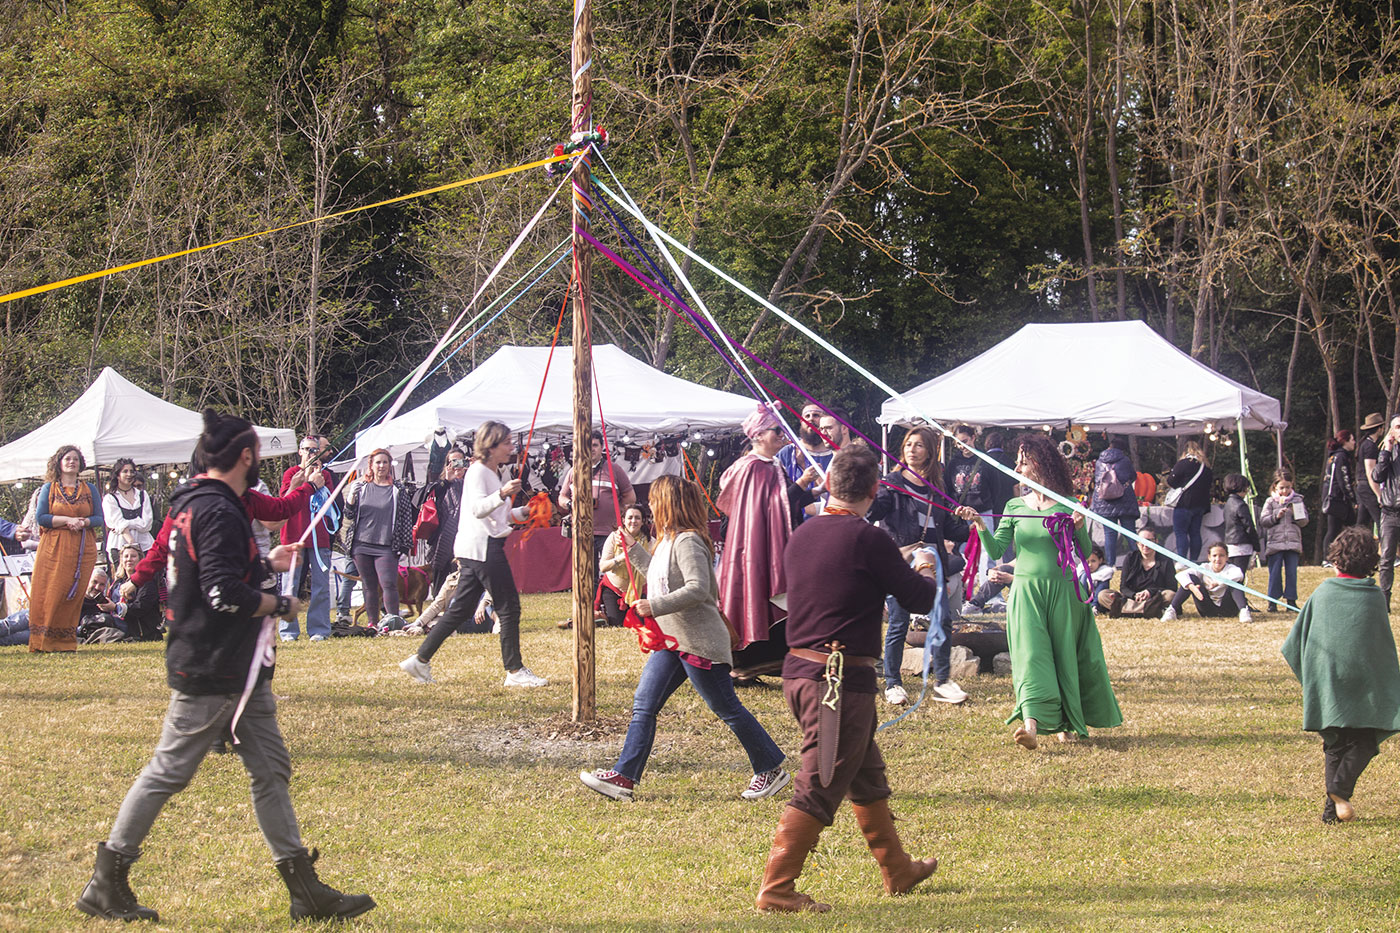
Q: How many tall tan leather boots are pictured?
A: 2